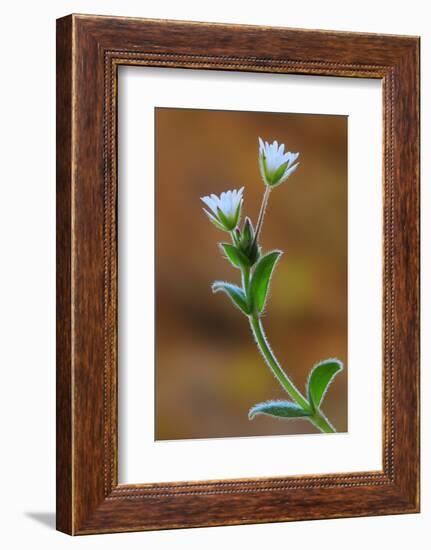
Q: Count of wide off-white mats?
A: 1